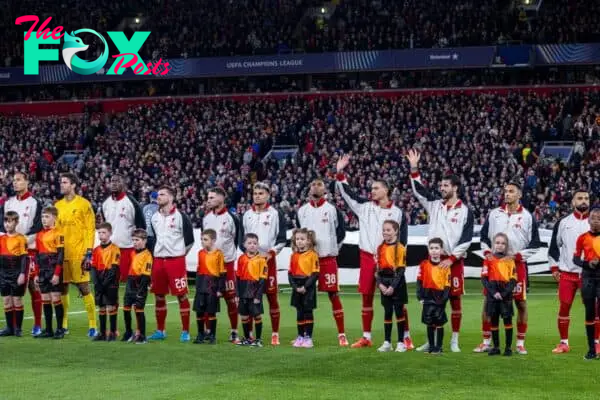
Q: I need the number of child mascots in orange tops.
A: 11